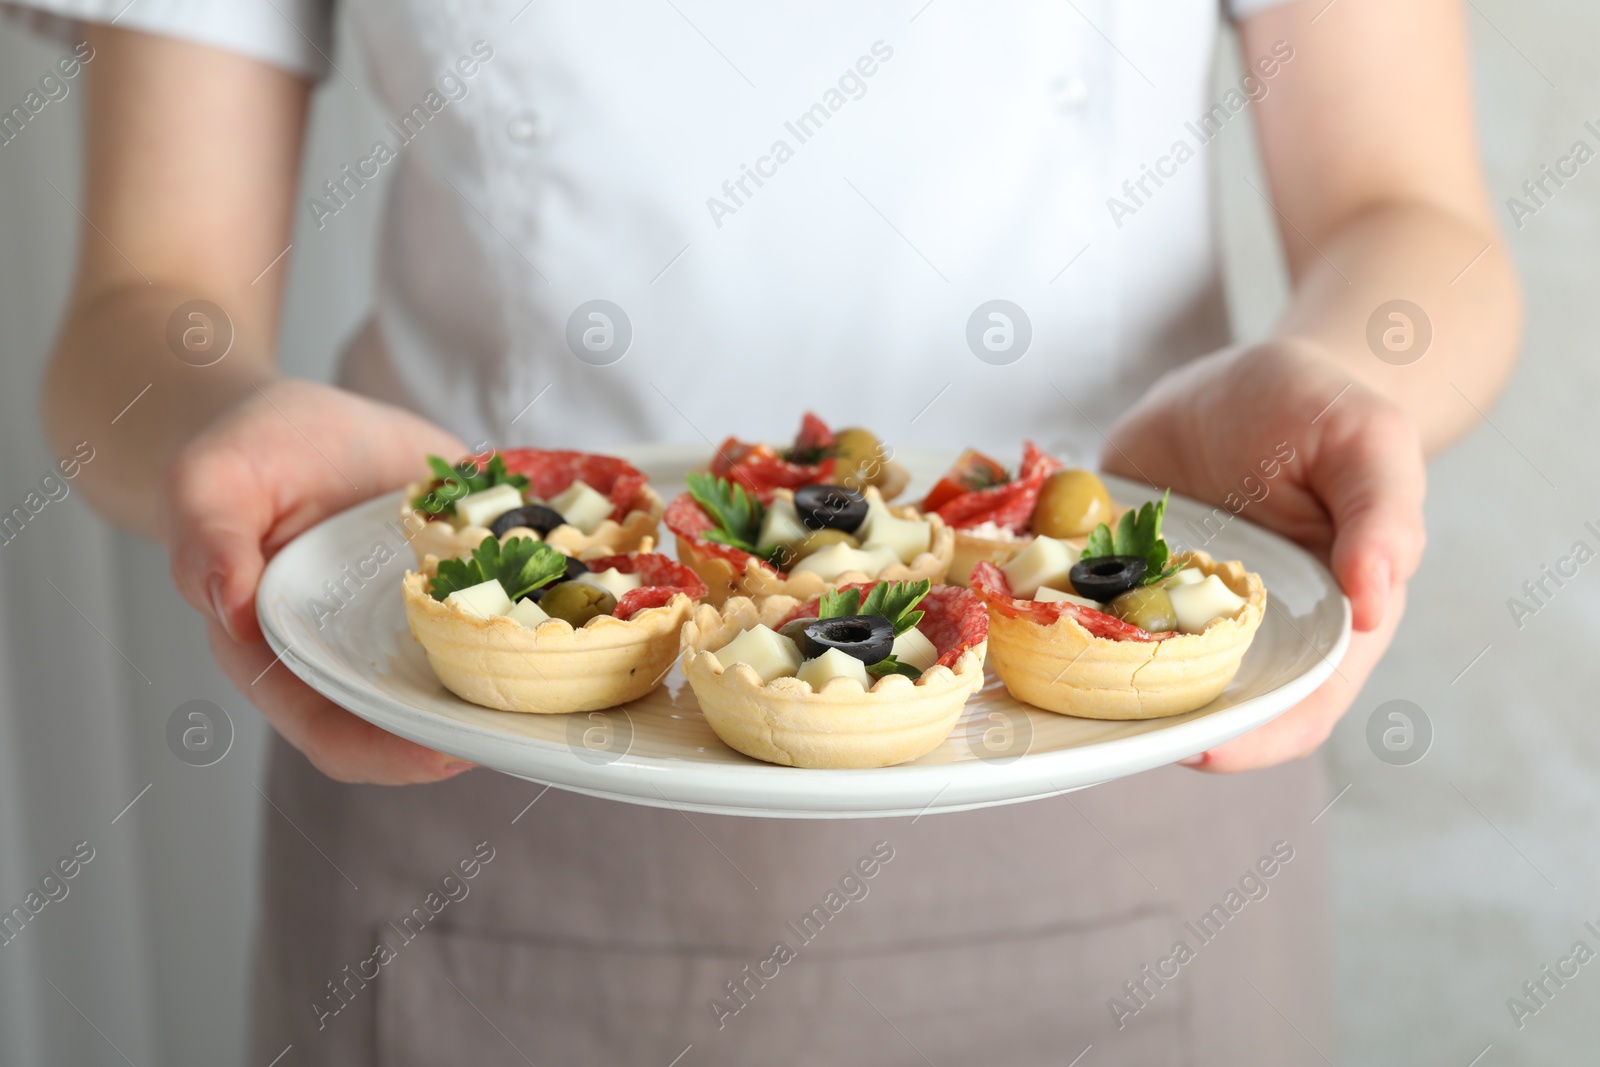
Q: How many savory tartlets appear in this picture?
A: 7